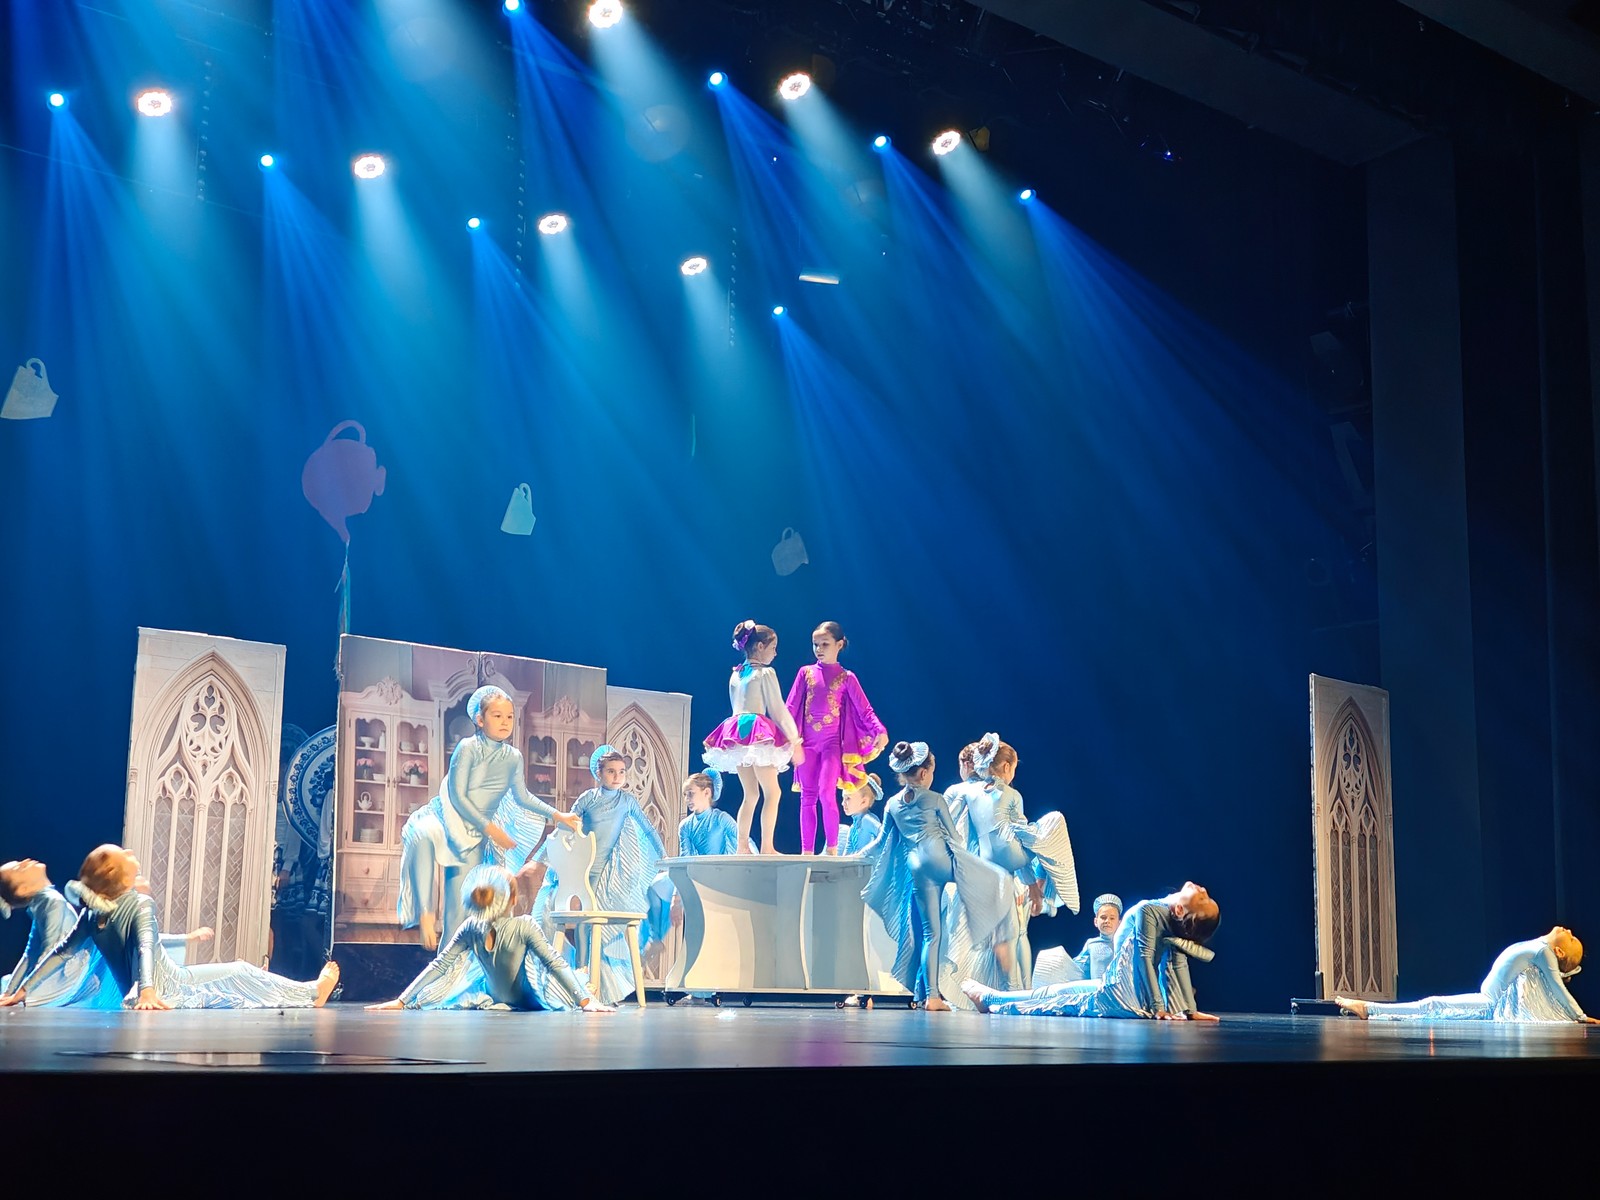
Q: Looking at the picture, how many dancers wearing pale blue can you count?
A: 14